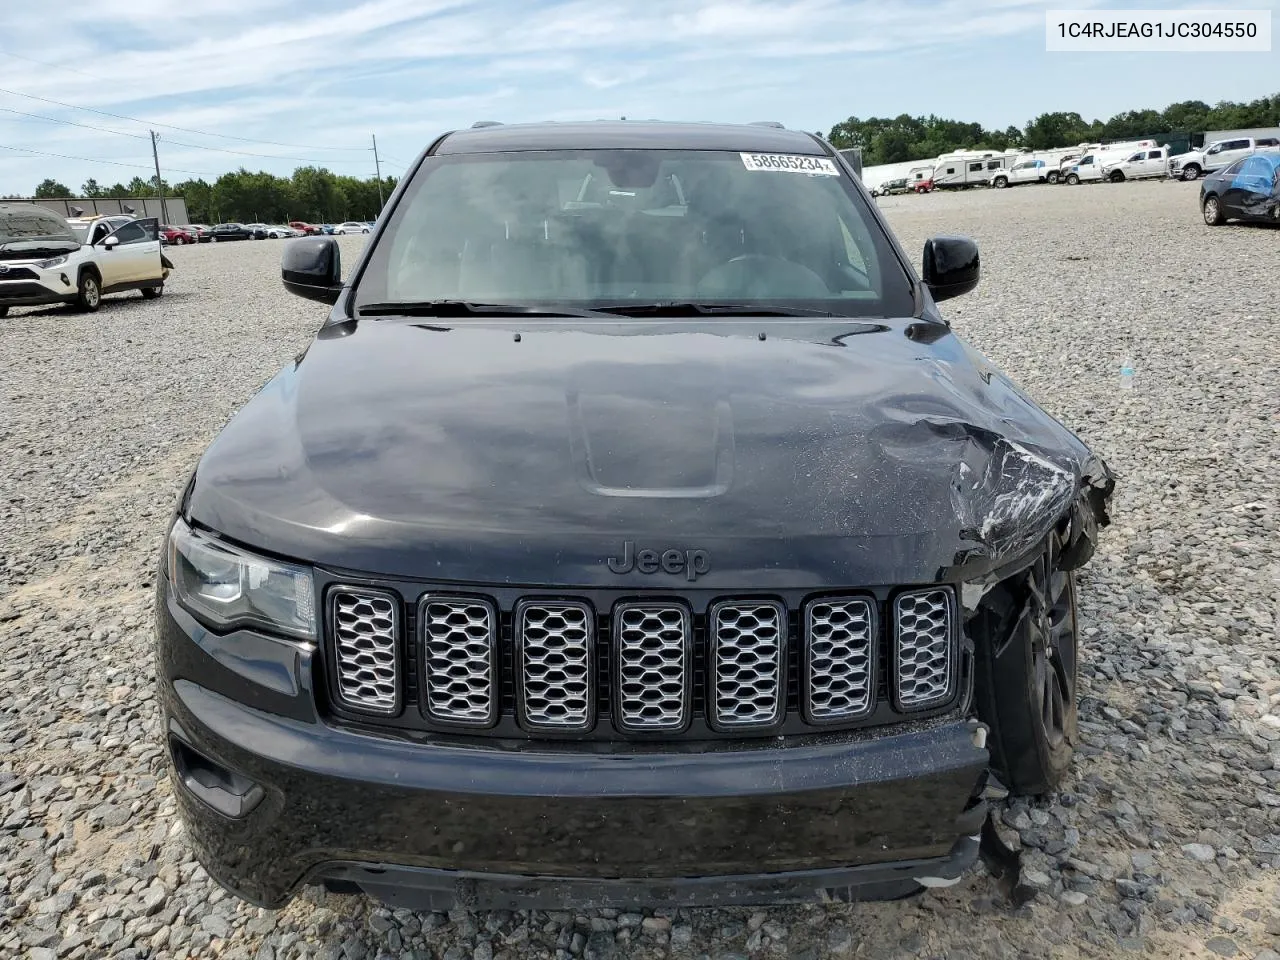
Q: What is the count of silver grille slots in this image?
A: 7